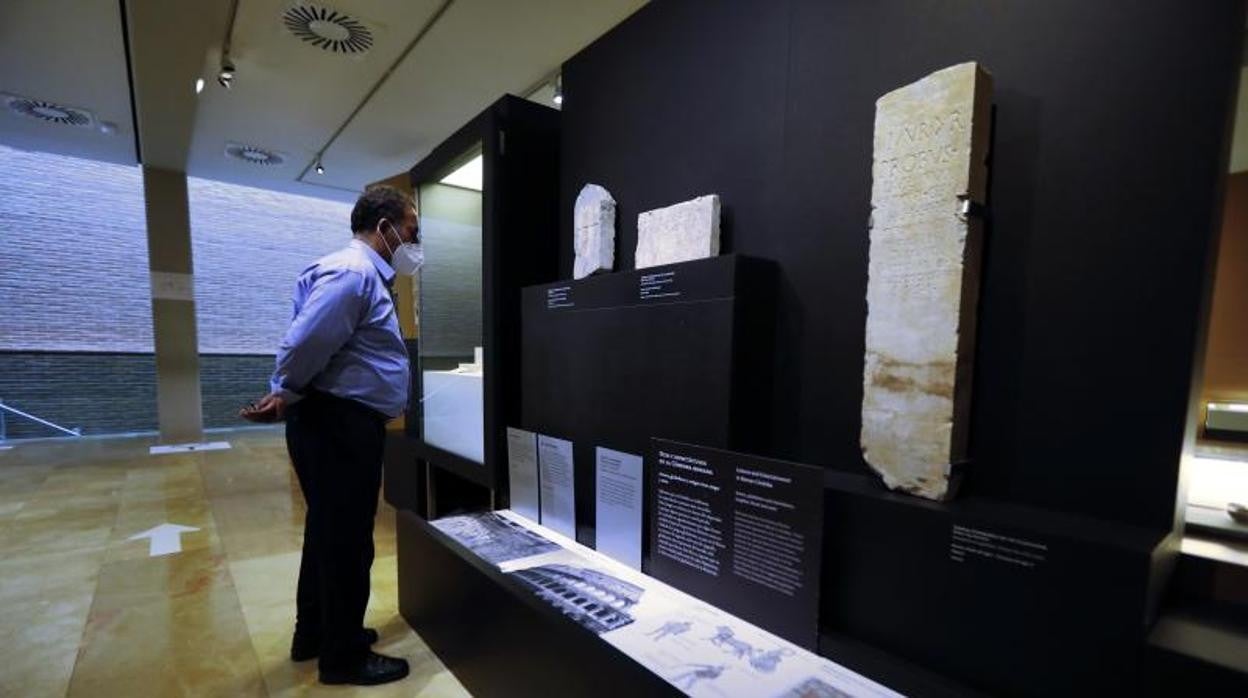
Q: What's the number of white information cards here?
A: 3